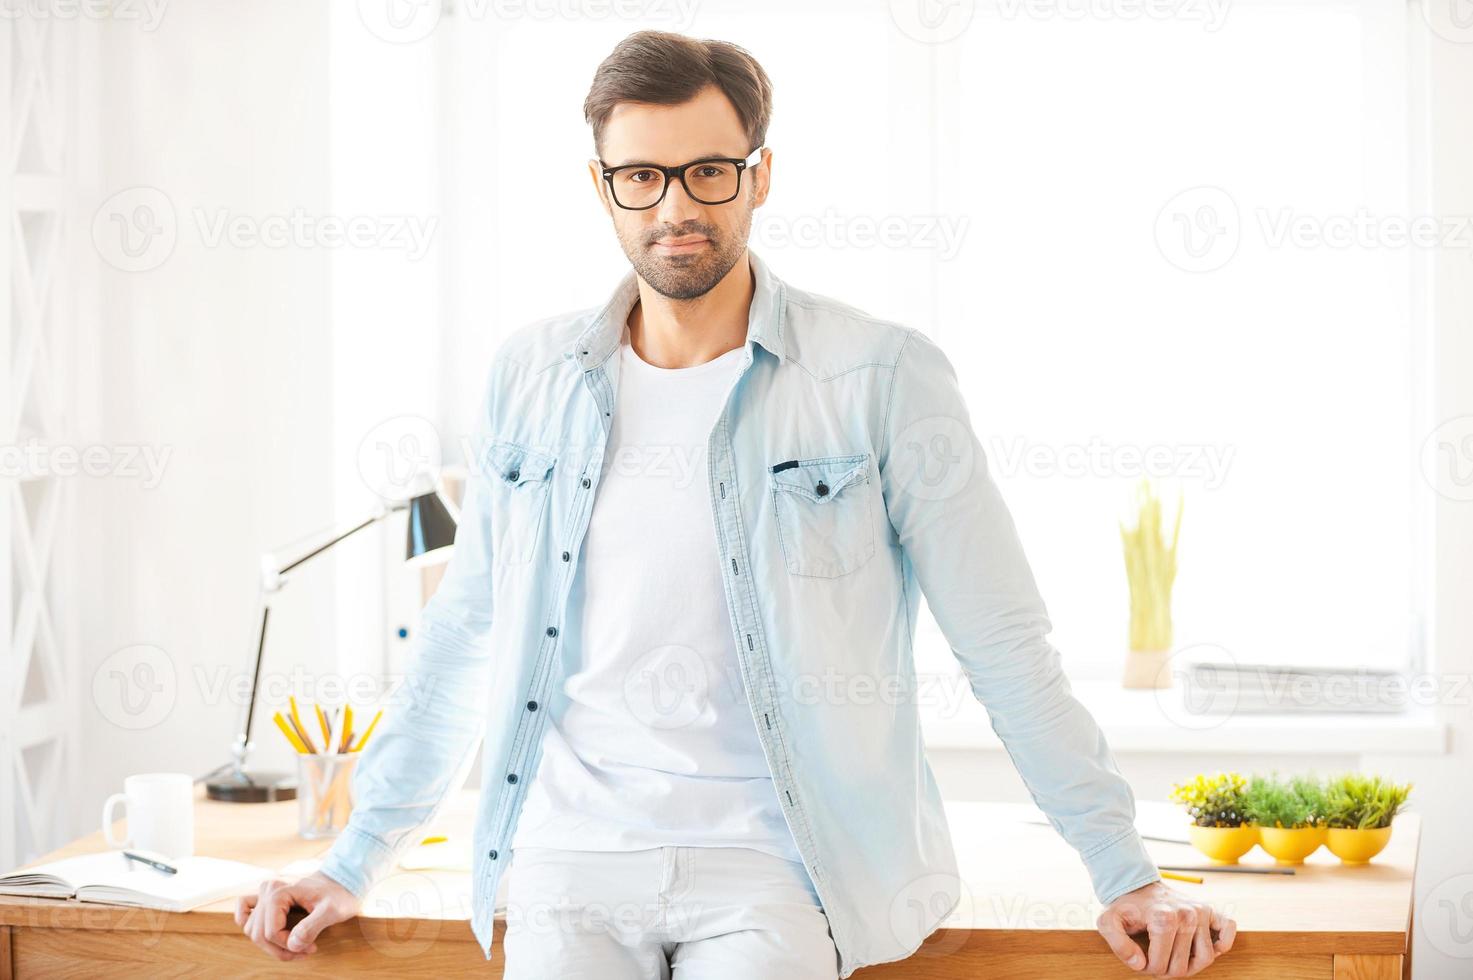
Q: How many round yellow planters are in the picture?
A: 3